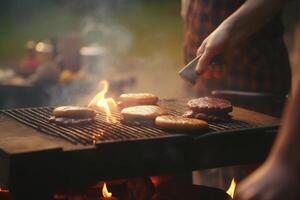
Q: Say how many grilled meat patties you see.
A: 5